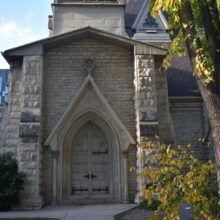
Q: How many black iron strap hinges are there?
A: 3